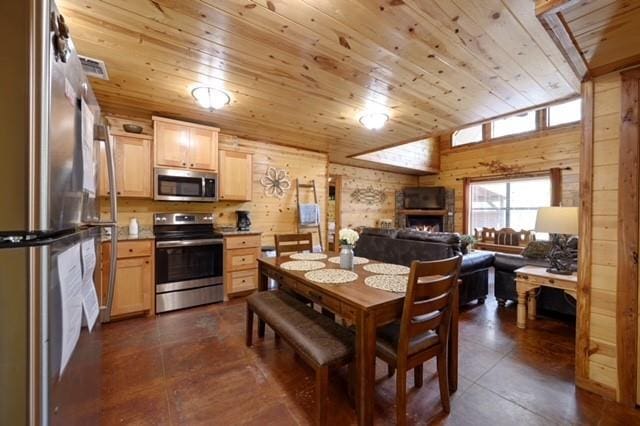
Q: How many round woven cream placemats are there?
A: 6